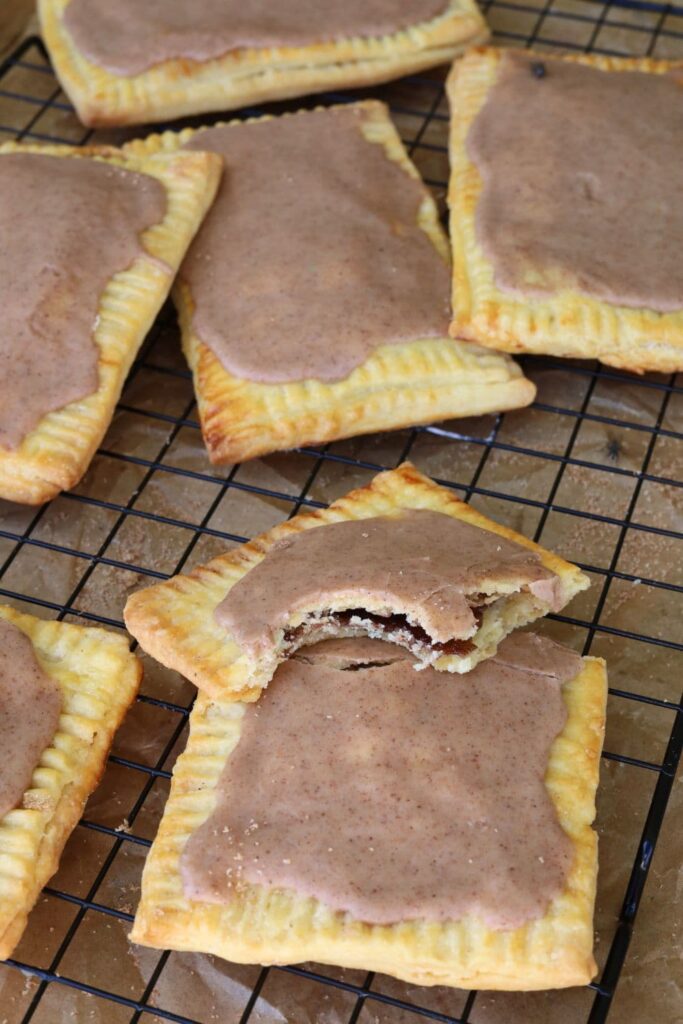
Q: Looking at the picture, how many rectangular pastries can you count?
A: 7